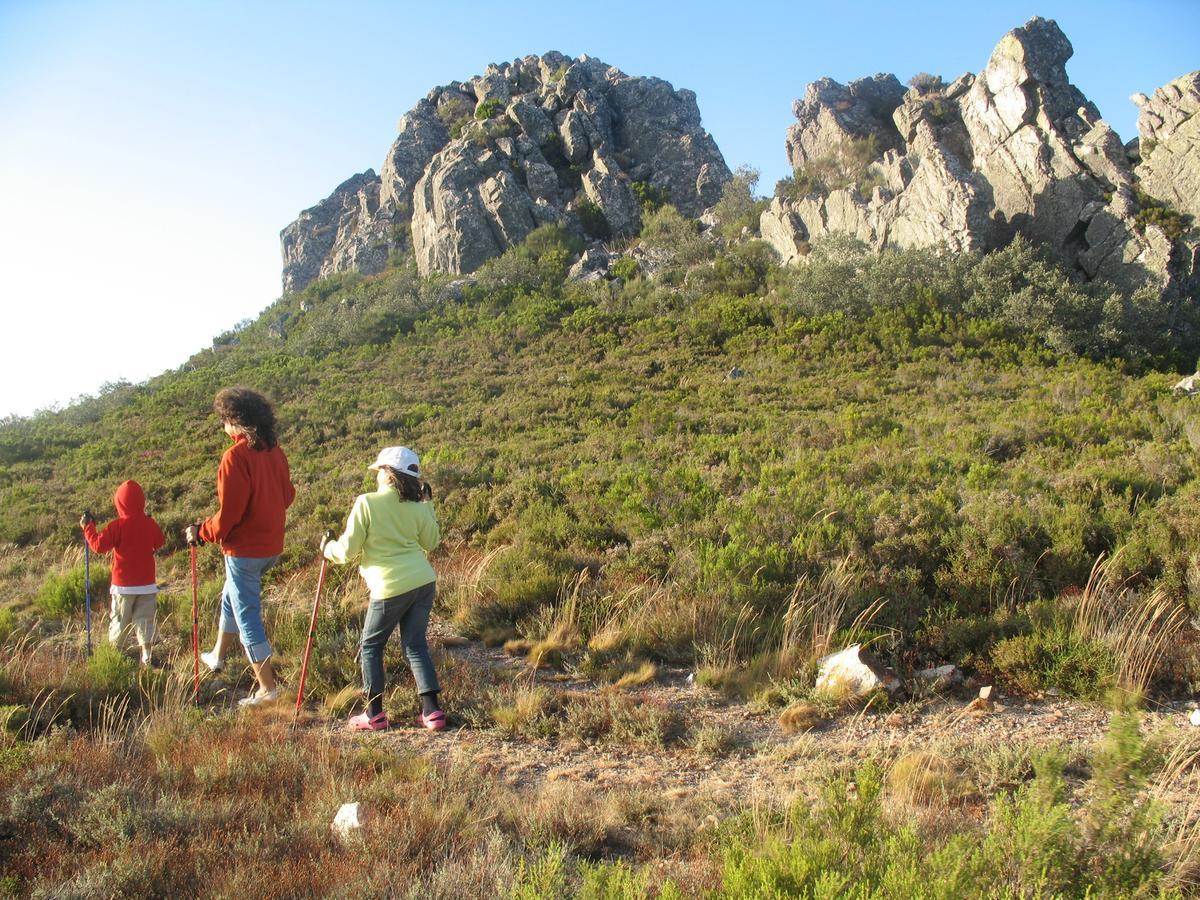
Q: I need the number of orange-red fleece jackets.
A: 1